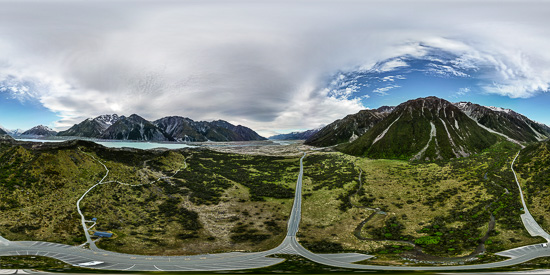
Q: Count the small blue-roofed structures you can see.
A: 2